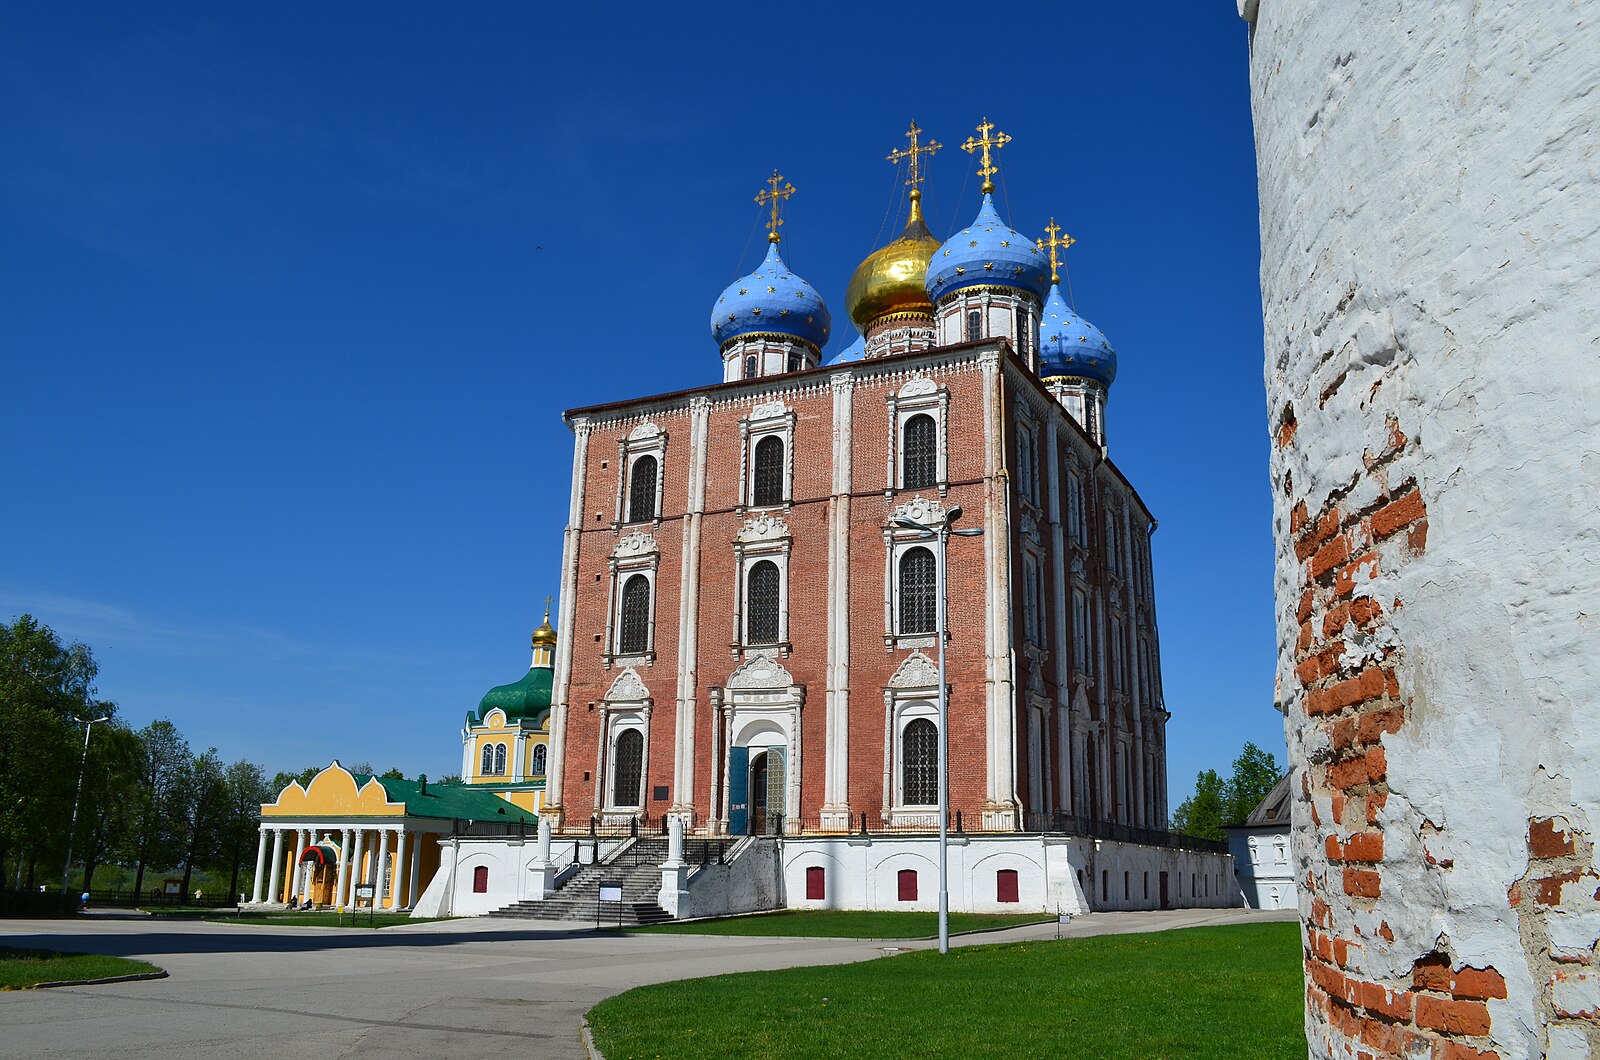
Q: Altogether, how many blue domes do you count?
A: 4